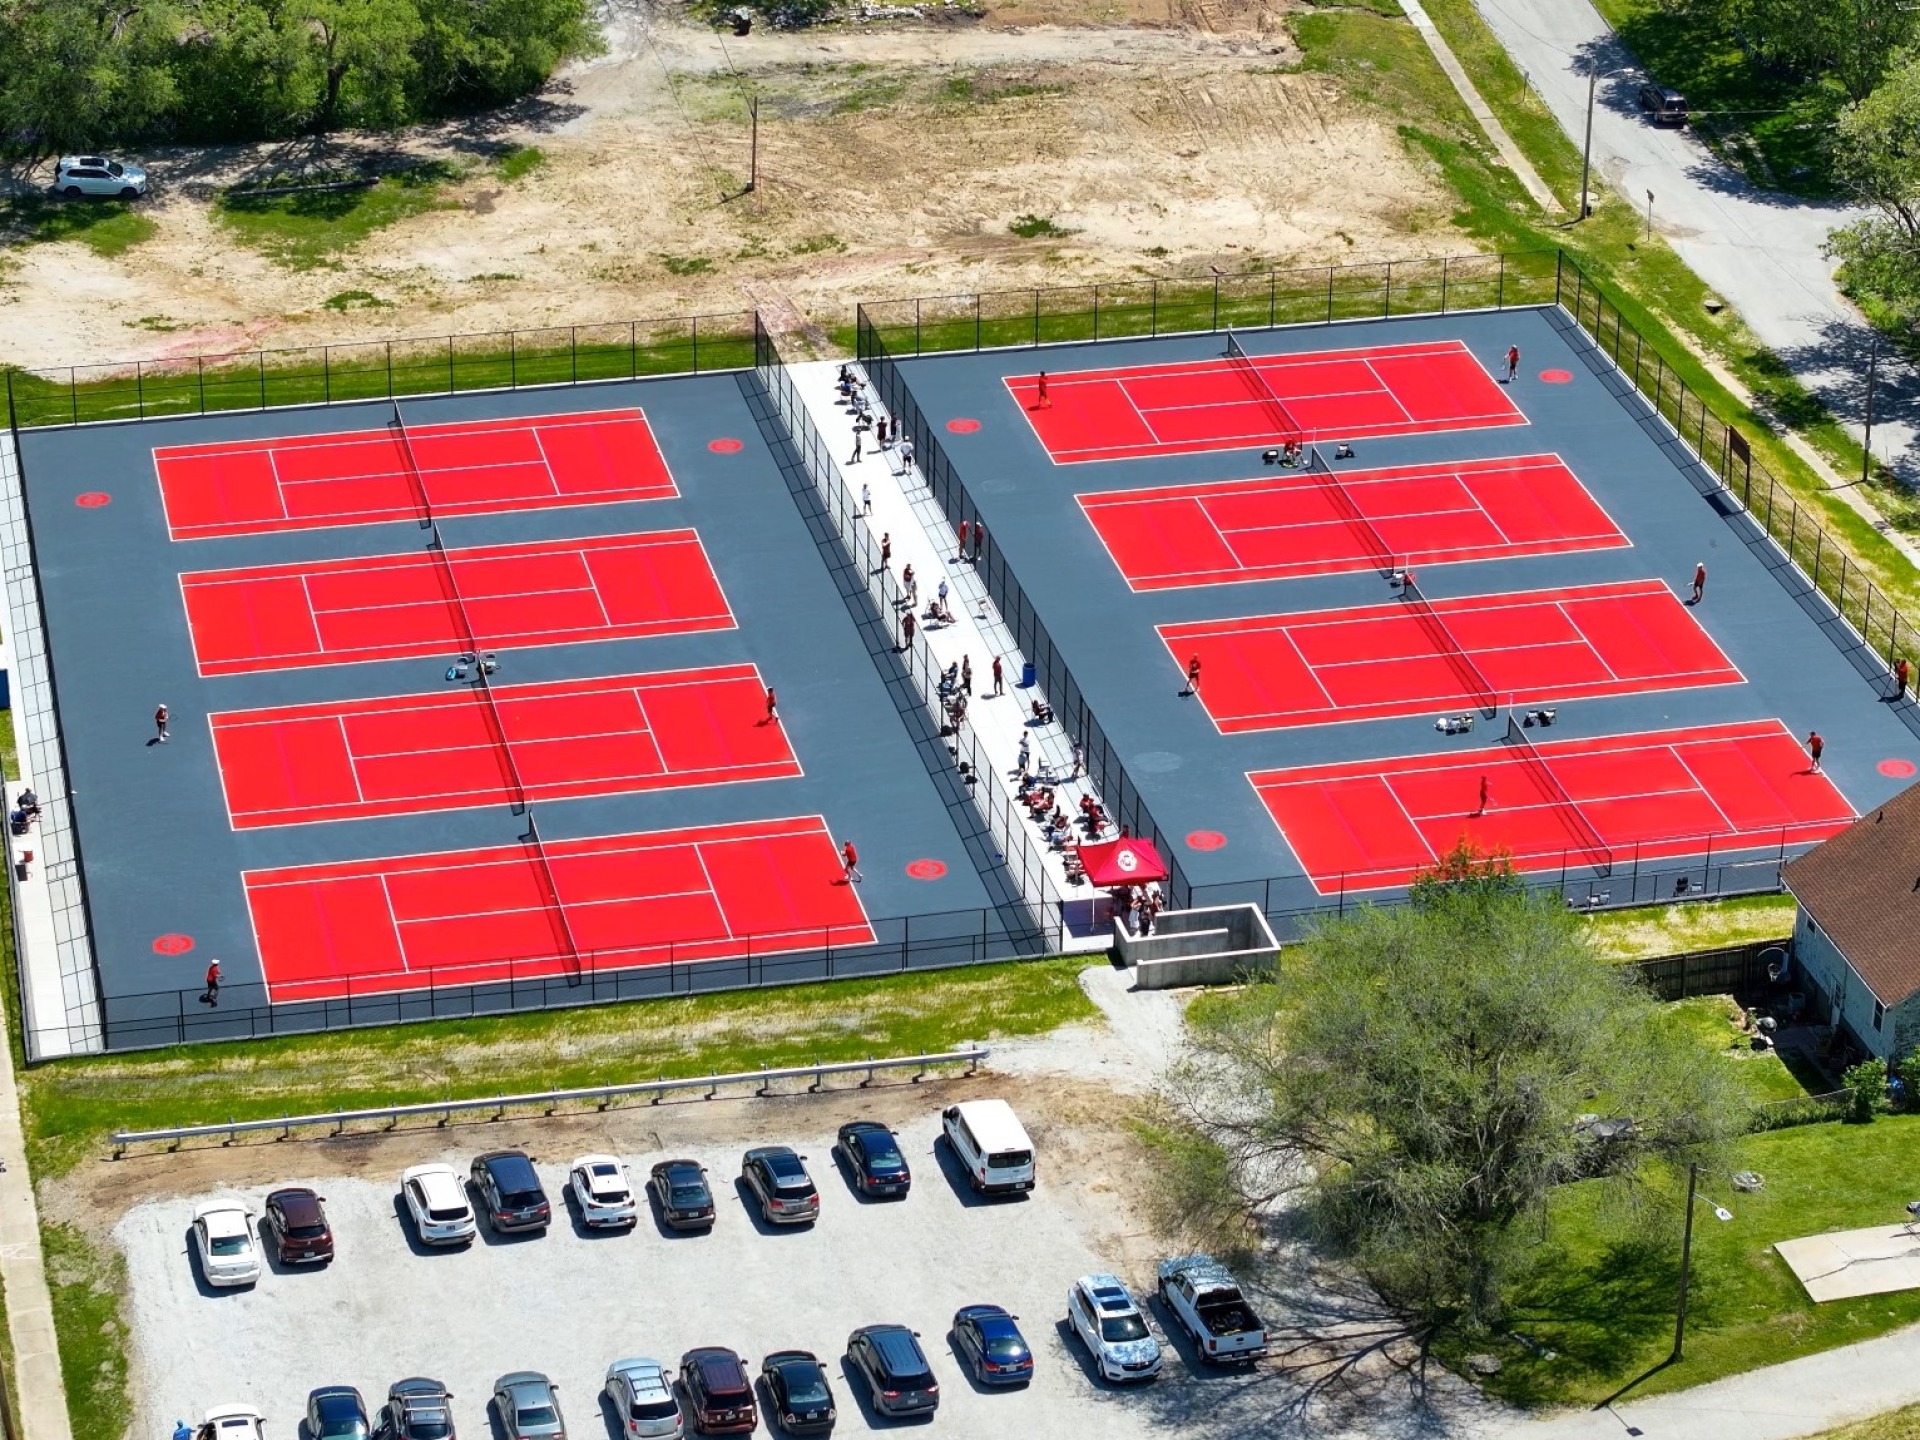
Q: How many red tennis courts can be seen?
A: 8